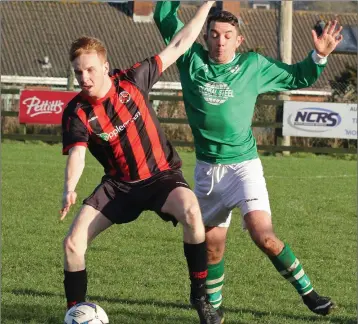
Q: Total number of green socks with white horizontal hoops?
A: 2